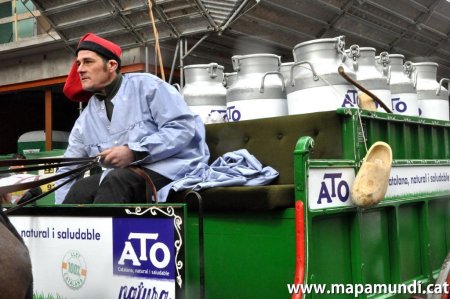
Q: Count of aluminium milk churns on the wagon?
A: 8